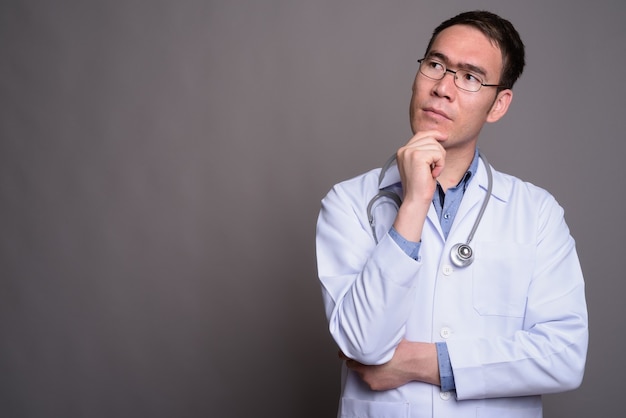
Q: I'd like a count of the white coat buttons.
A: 3